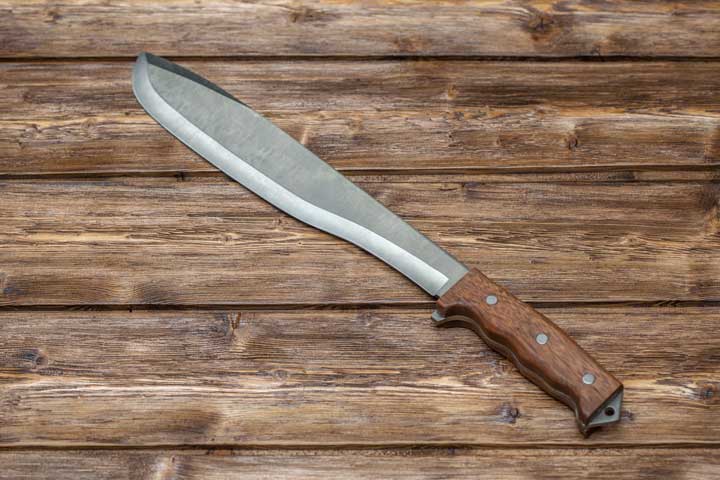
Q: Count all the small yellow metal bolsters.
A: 0